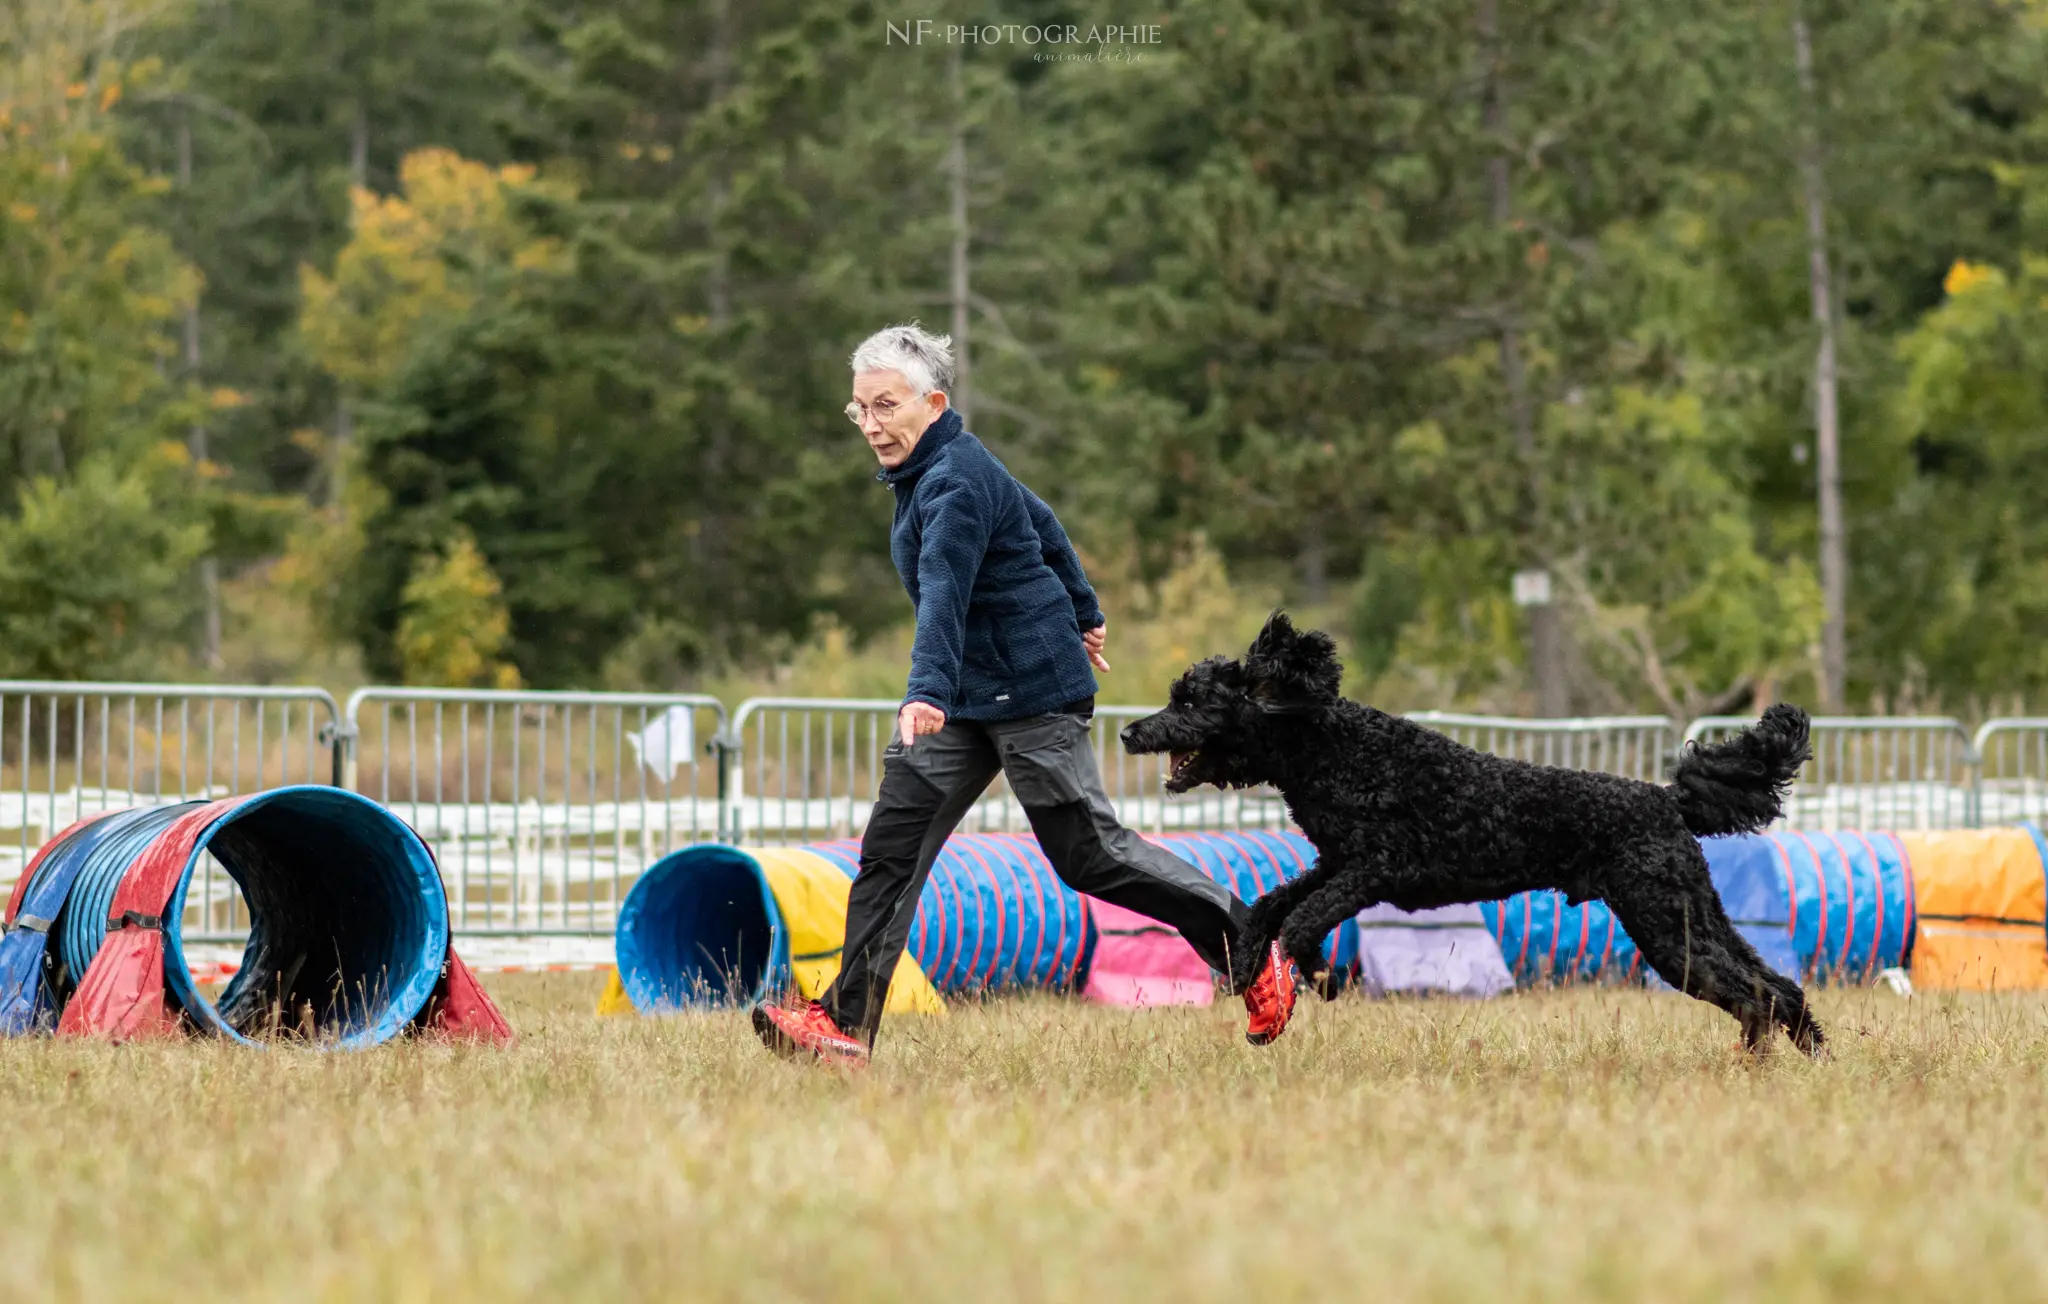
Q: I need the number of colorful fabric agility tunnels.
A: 2